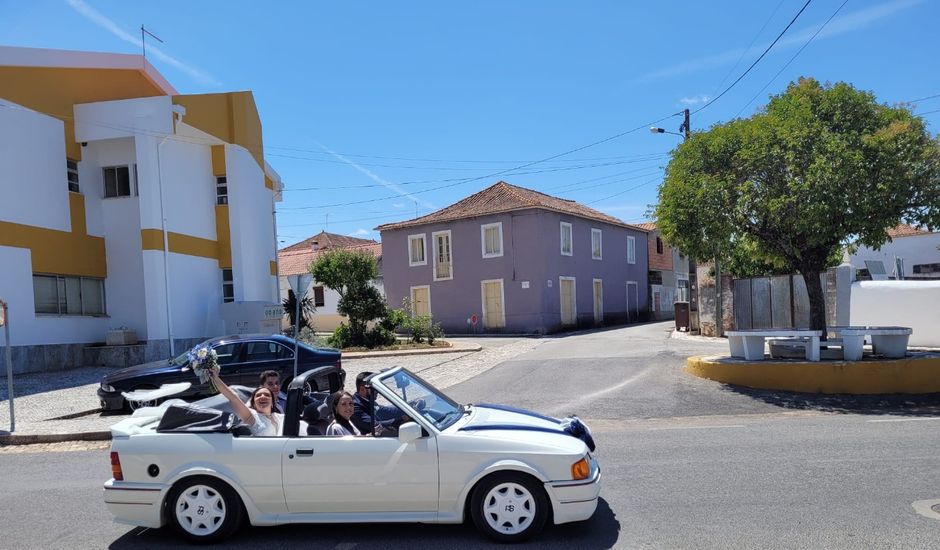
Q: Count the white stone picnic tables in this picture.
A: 2